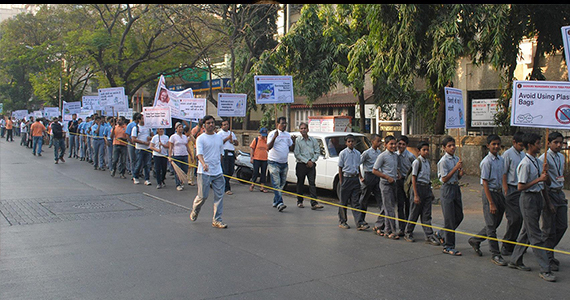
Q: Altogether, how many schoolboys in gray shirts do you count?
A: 10